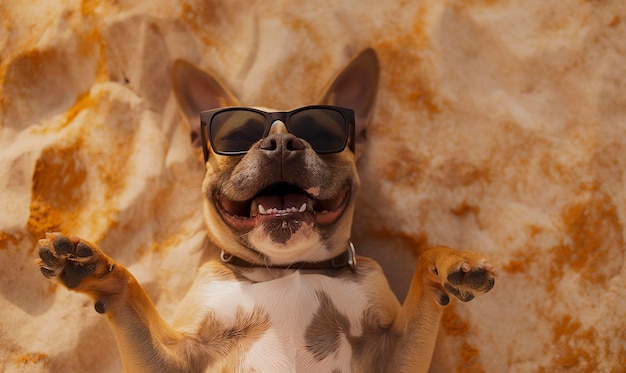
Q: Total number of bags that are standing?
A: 0